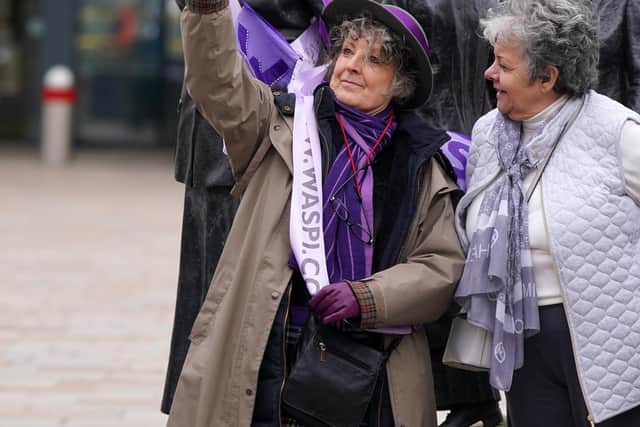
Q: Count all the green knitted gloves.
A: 0